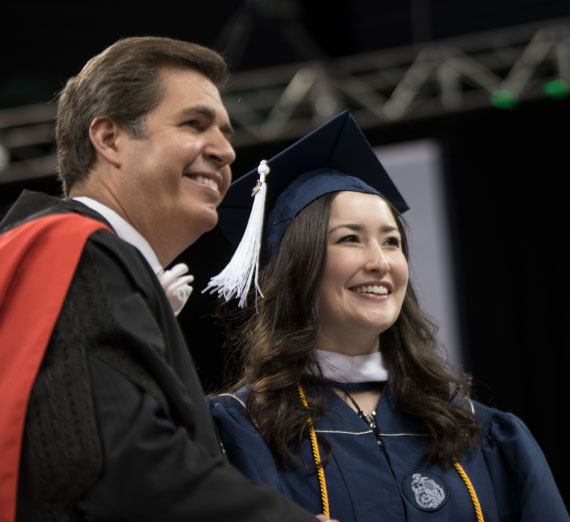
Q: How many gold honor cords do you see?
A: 2